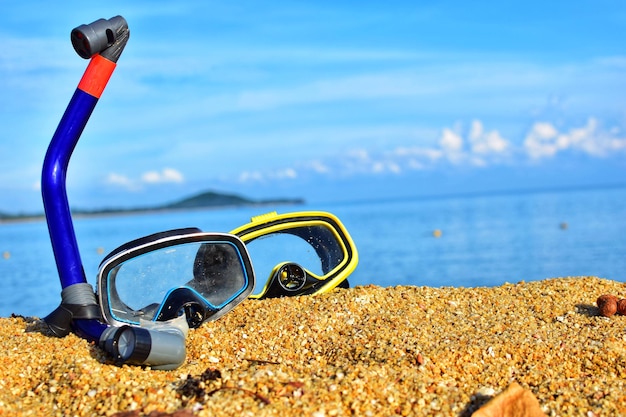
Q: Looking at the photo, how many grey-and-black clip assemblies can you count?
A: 1